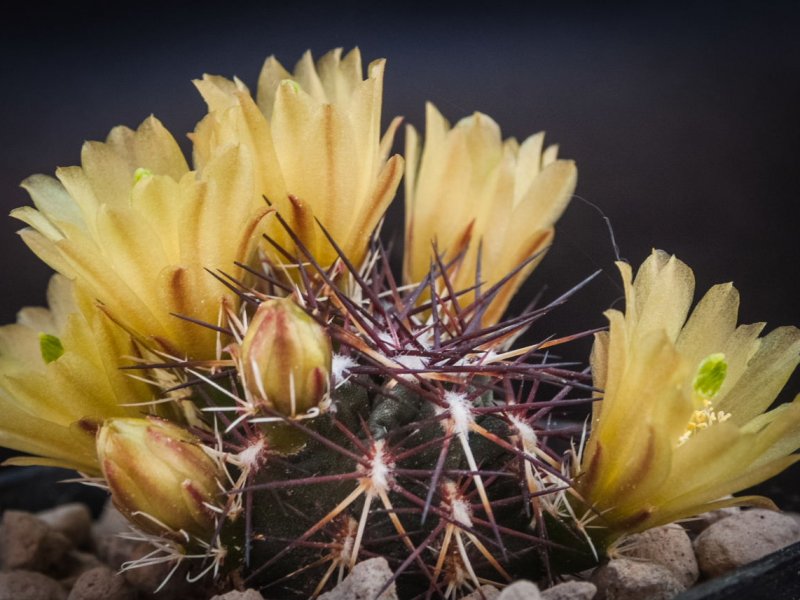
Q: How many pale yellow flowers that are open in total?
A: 5